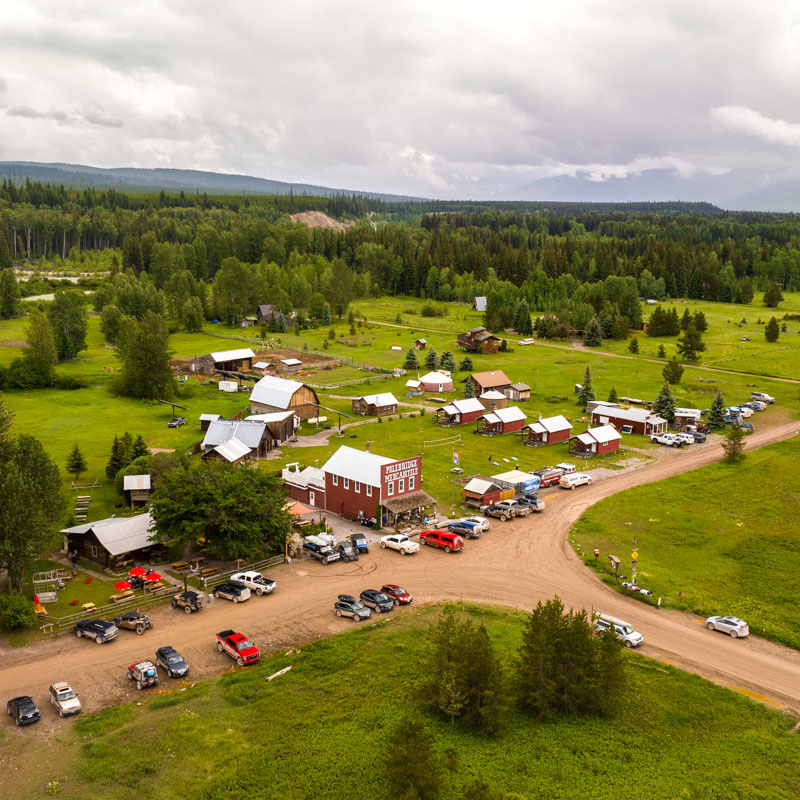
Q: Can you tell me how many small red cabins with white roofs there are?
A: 4